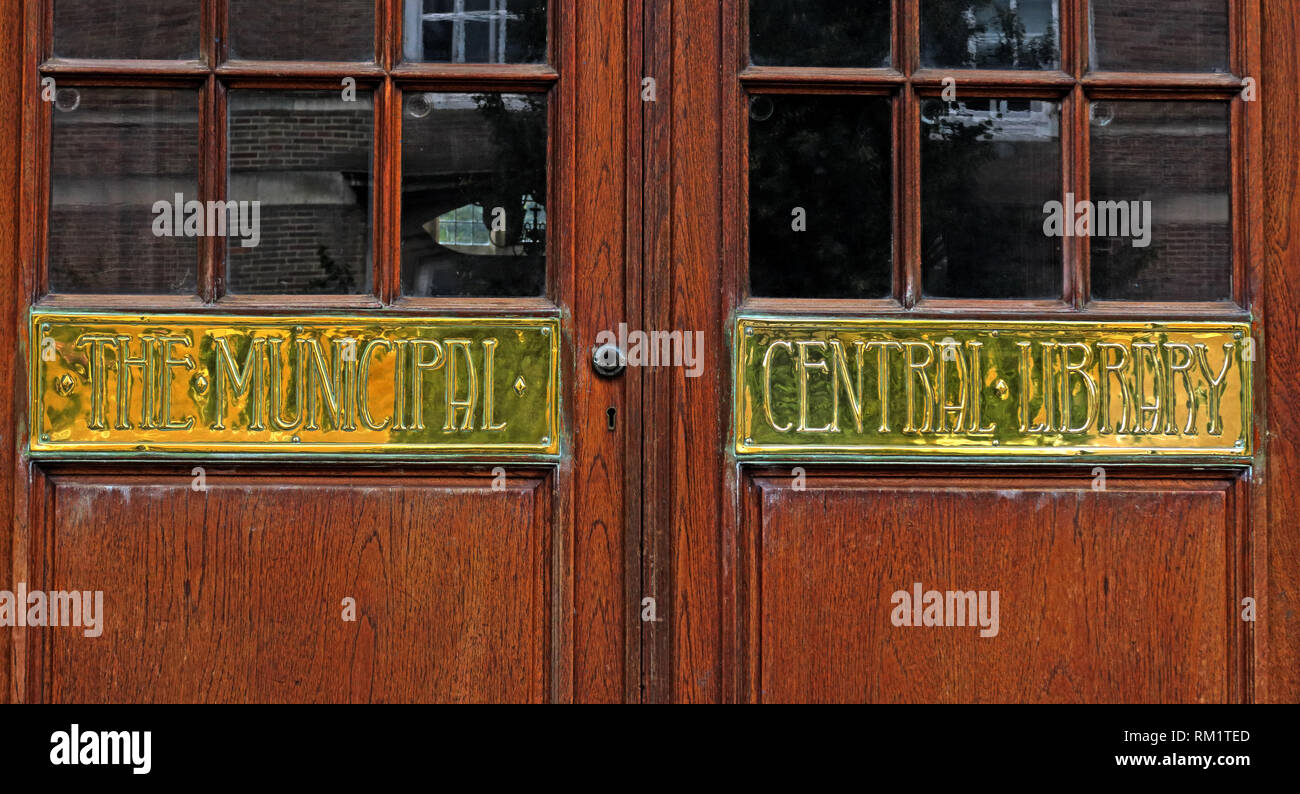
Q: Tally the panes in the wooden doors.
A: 12